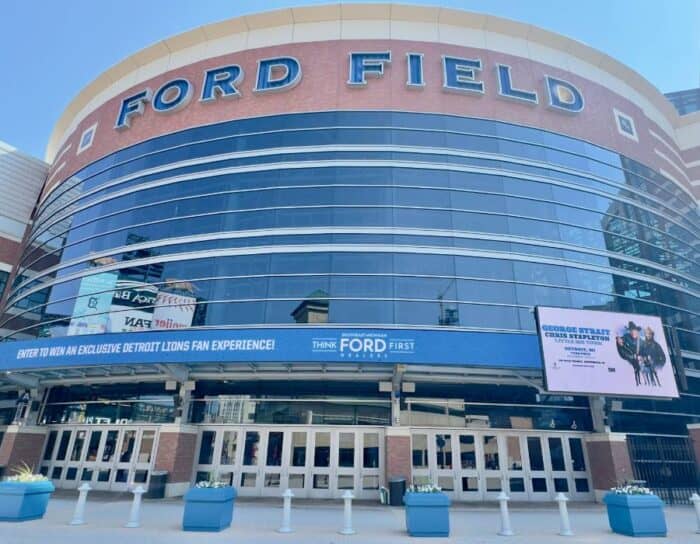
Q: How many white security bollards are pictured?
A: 7